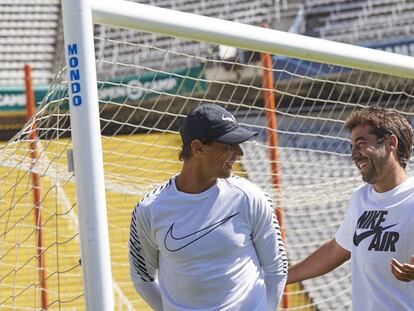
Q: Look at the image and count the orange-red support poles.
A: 2